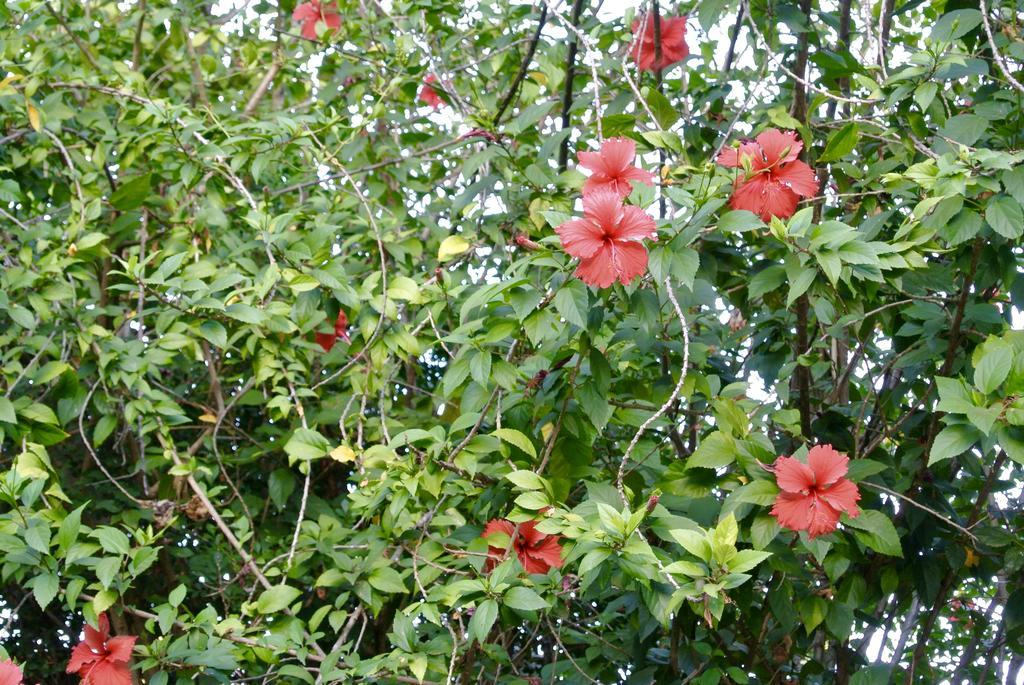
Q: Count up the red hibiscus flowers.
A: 11